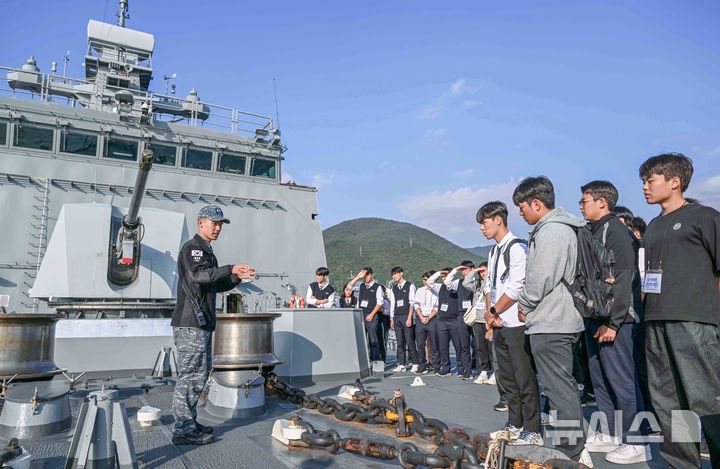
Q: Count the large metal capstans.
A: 2